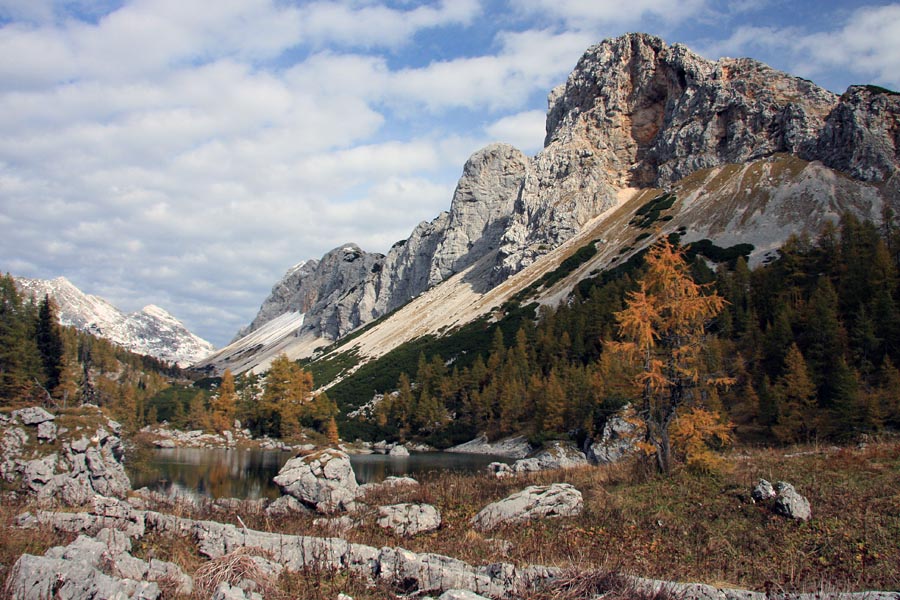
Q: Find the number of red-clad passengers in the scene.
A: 0